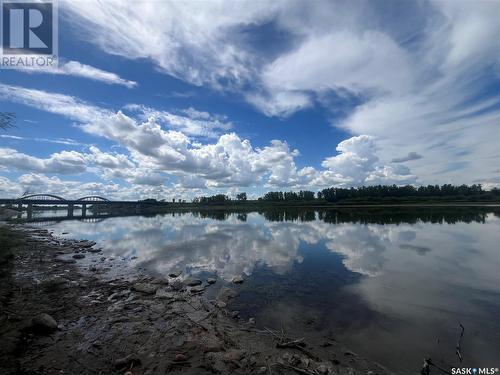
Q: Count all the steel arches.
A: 2